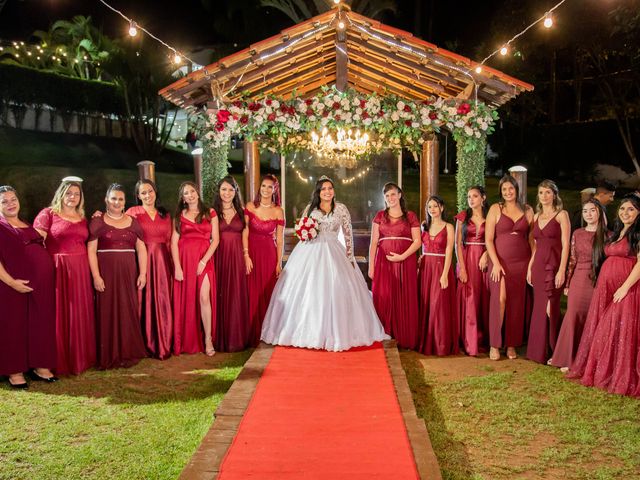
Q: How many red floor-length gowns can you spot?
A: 14